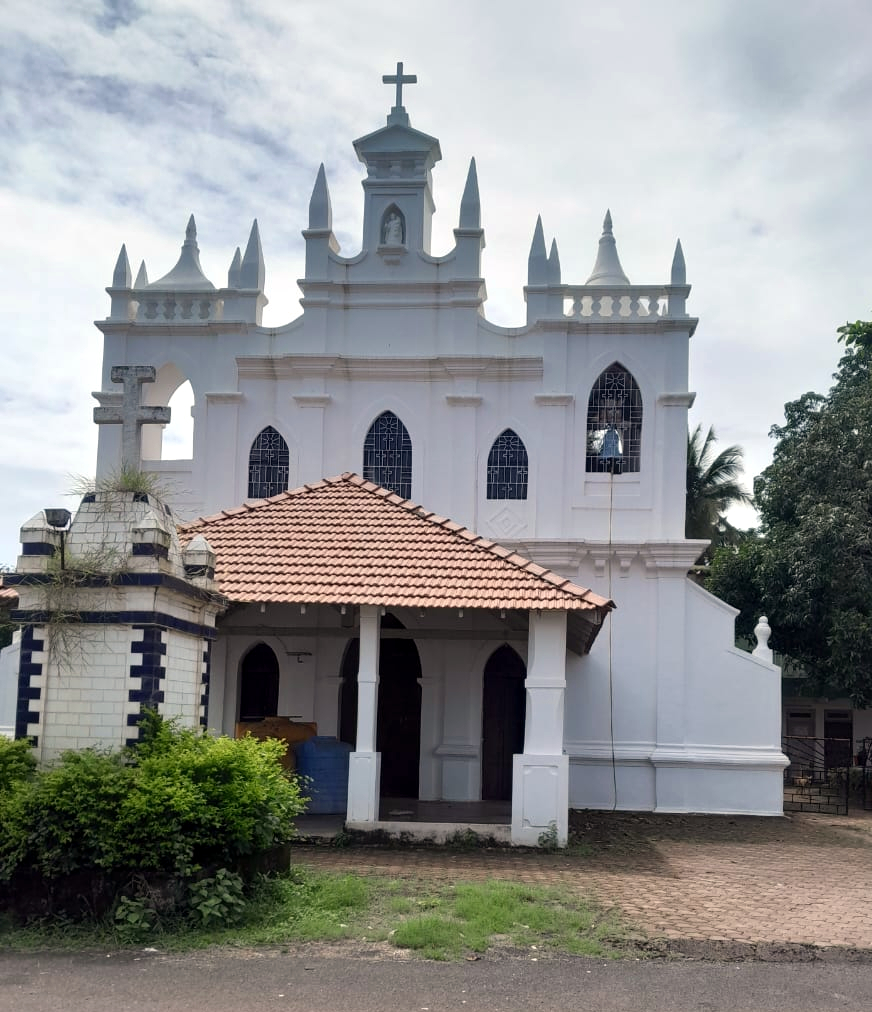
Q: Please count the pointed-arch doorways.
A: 3